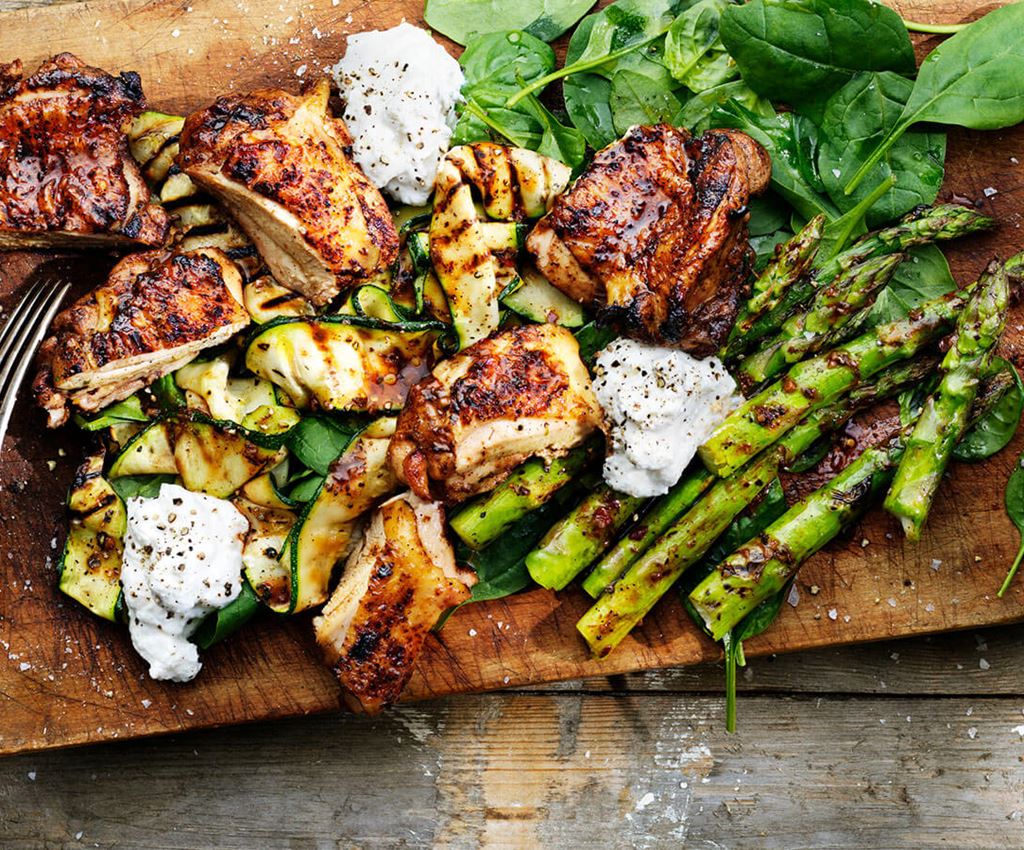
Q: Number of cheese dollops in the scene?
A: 3